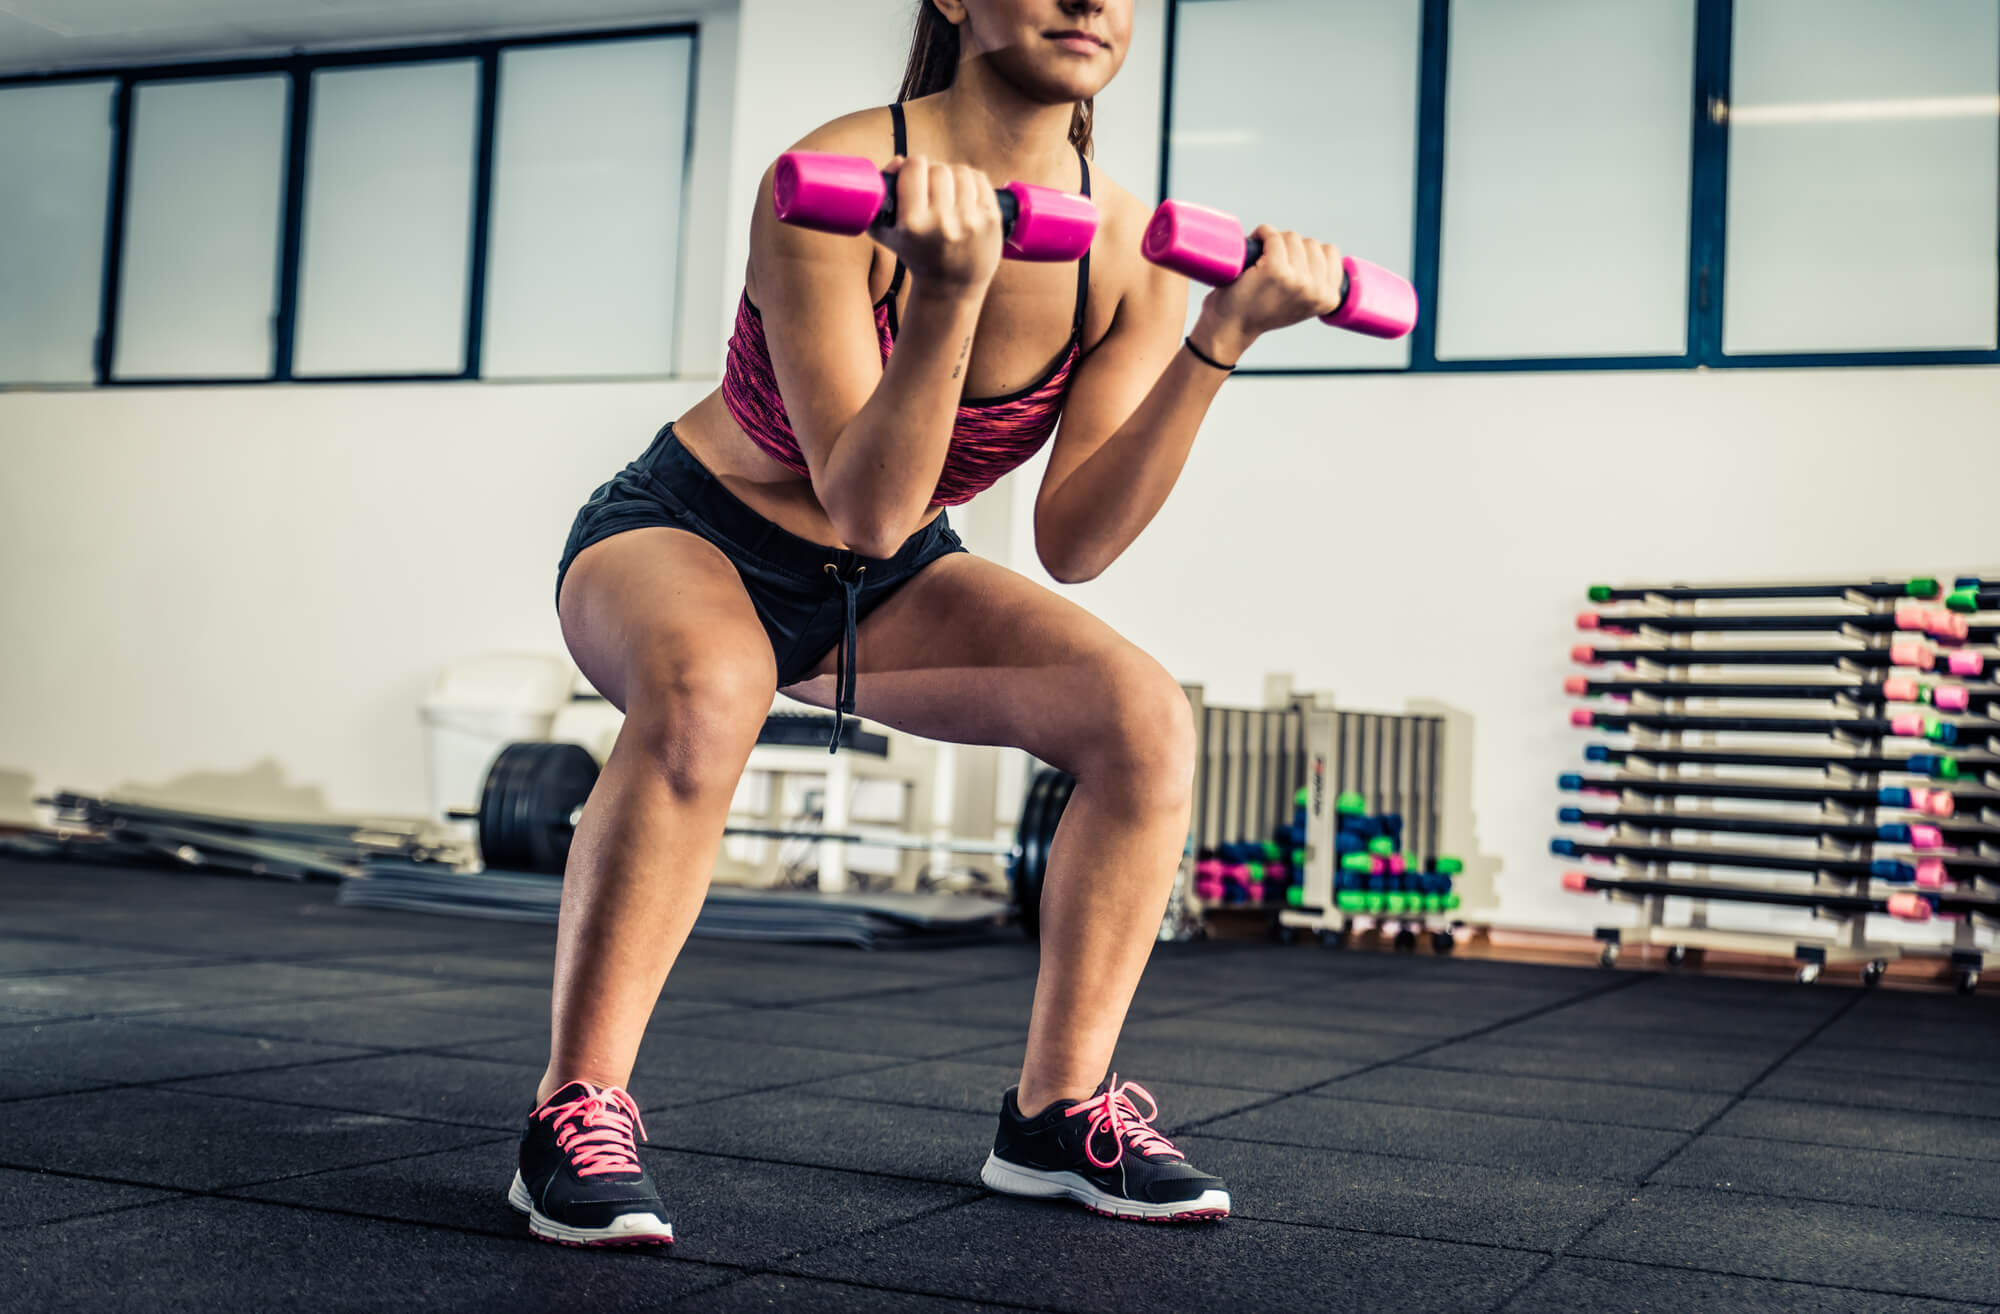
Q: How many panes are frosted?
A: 7